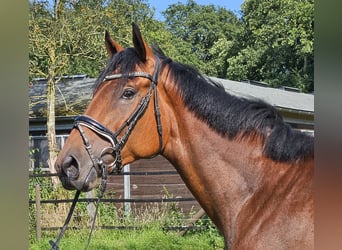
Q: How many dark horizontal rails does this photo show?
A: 3